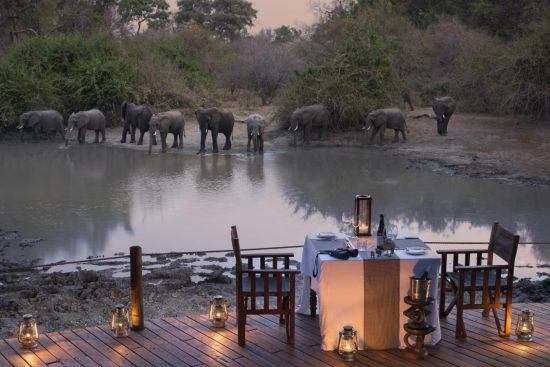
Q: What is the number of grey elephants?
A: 9